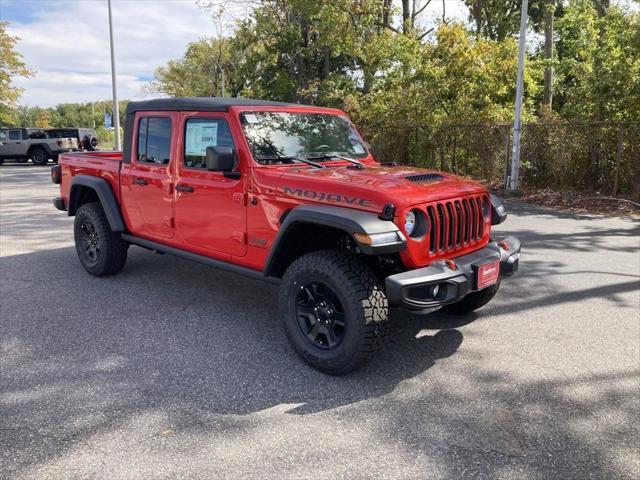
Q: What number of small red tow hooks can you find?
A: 2